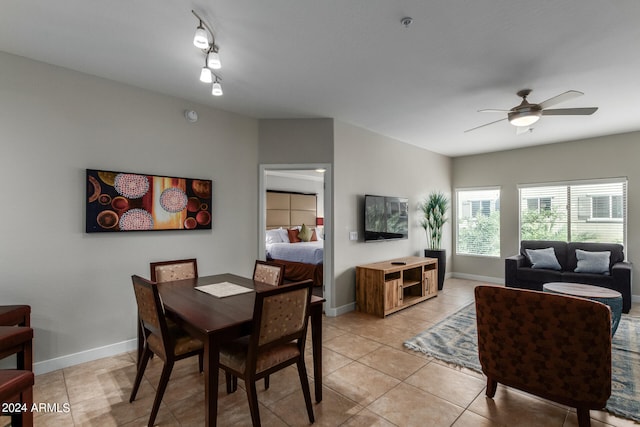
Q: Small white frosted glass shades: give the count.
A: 4